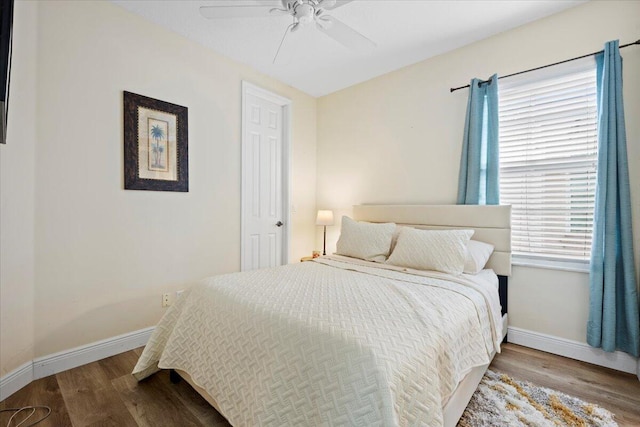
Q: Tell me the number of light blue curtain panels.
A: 2